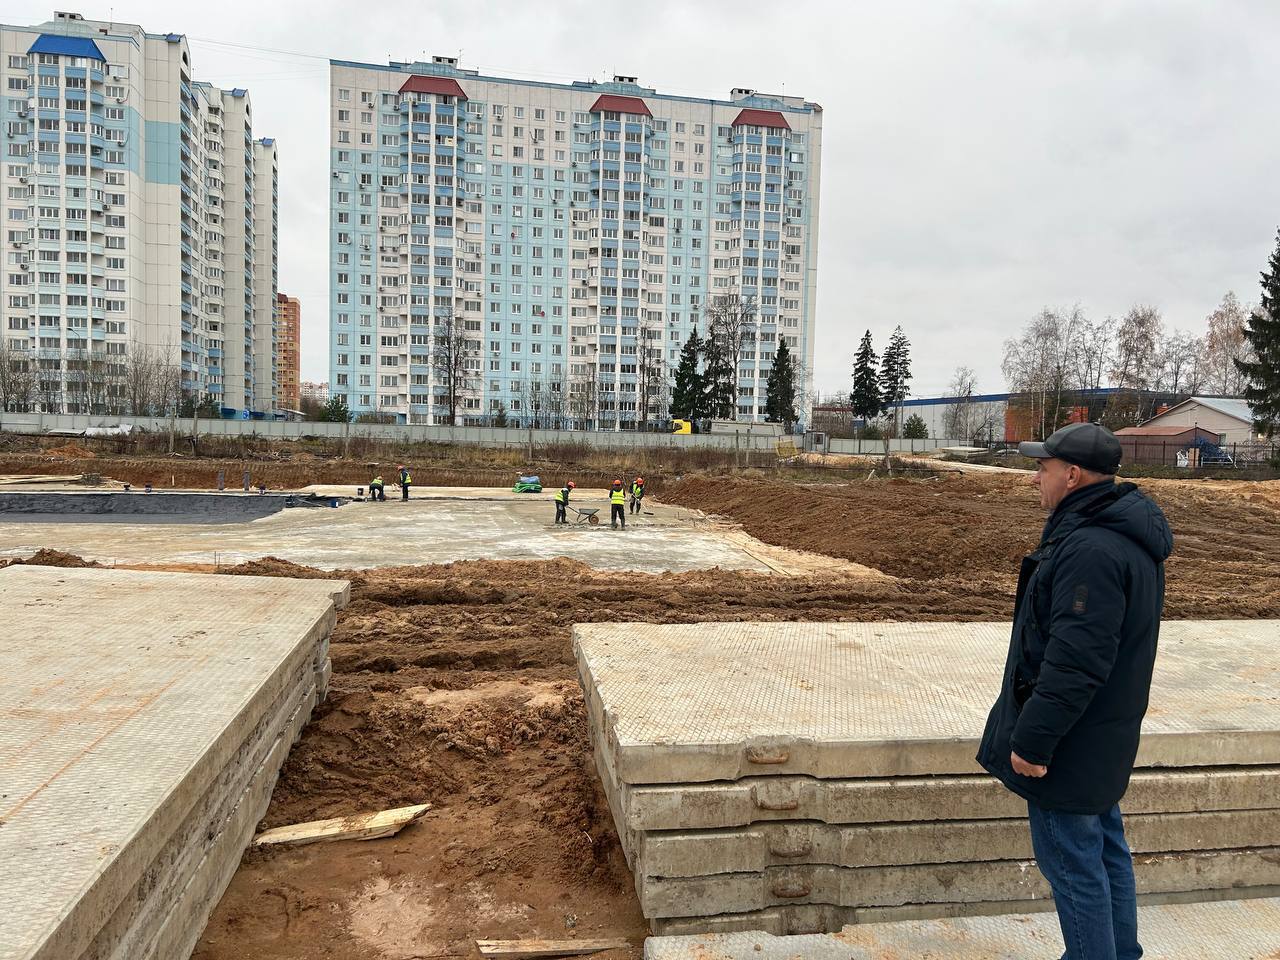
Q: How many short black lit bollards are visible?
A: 0